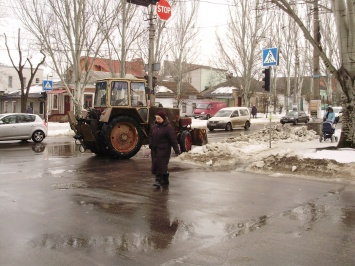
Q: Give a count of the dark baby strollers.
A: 1